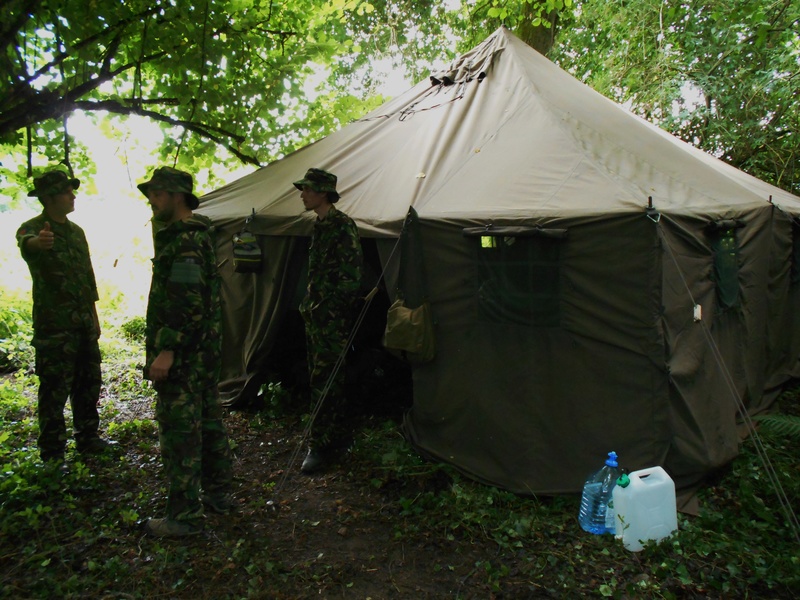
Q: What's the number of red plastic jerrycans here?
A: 0